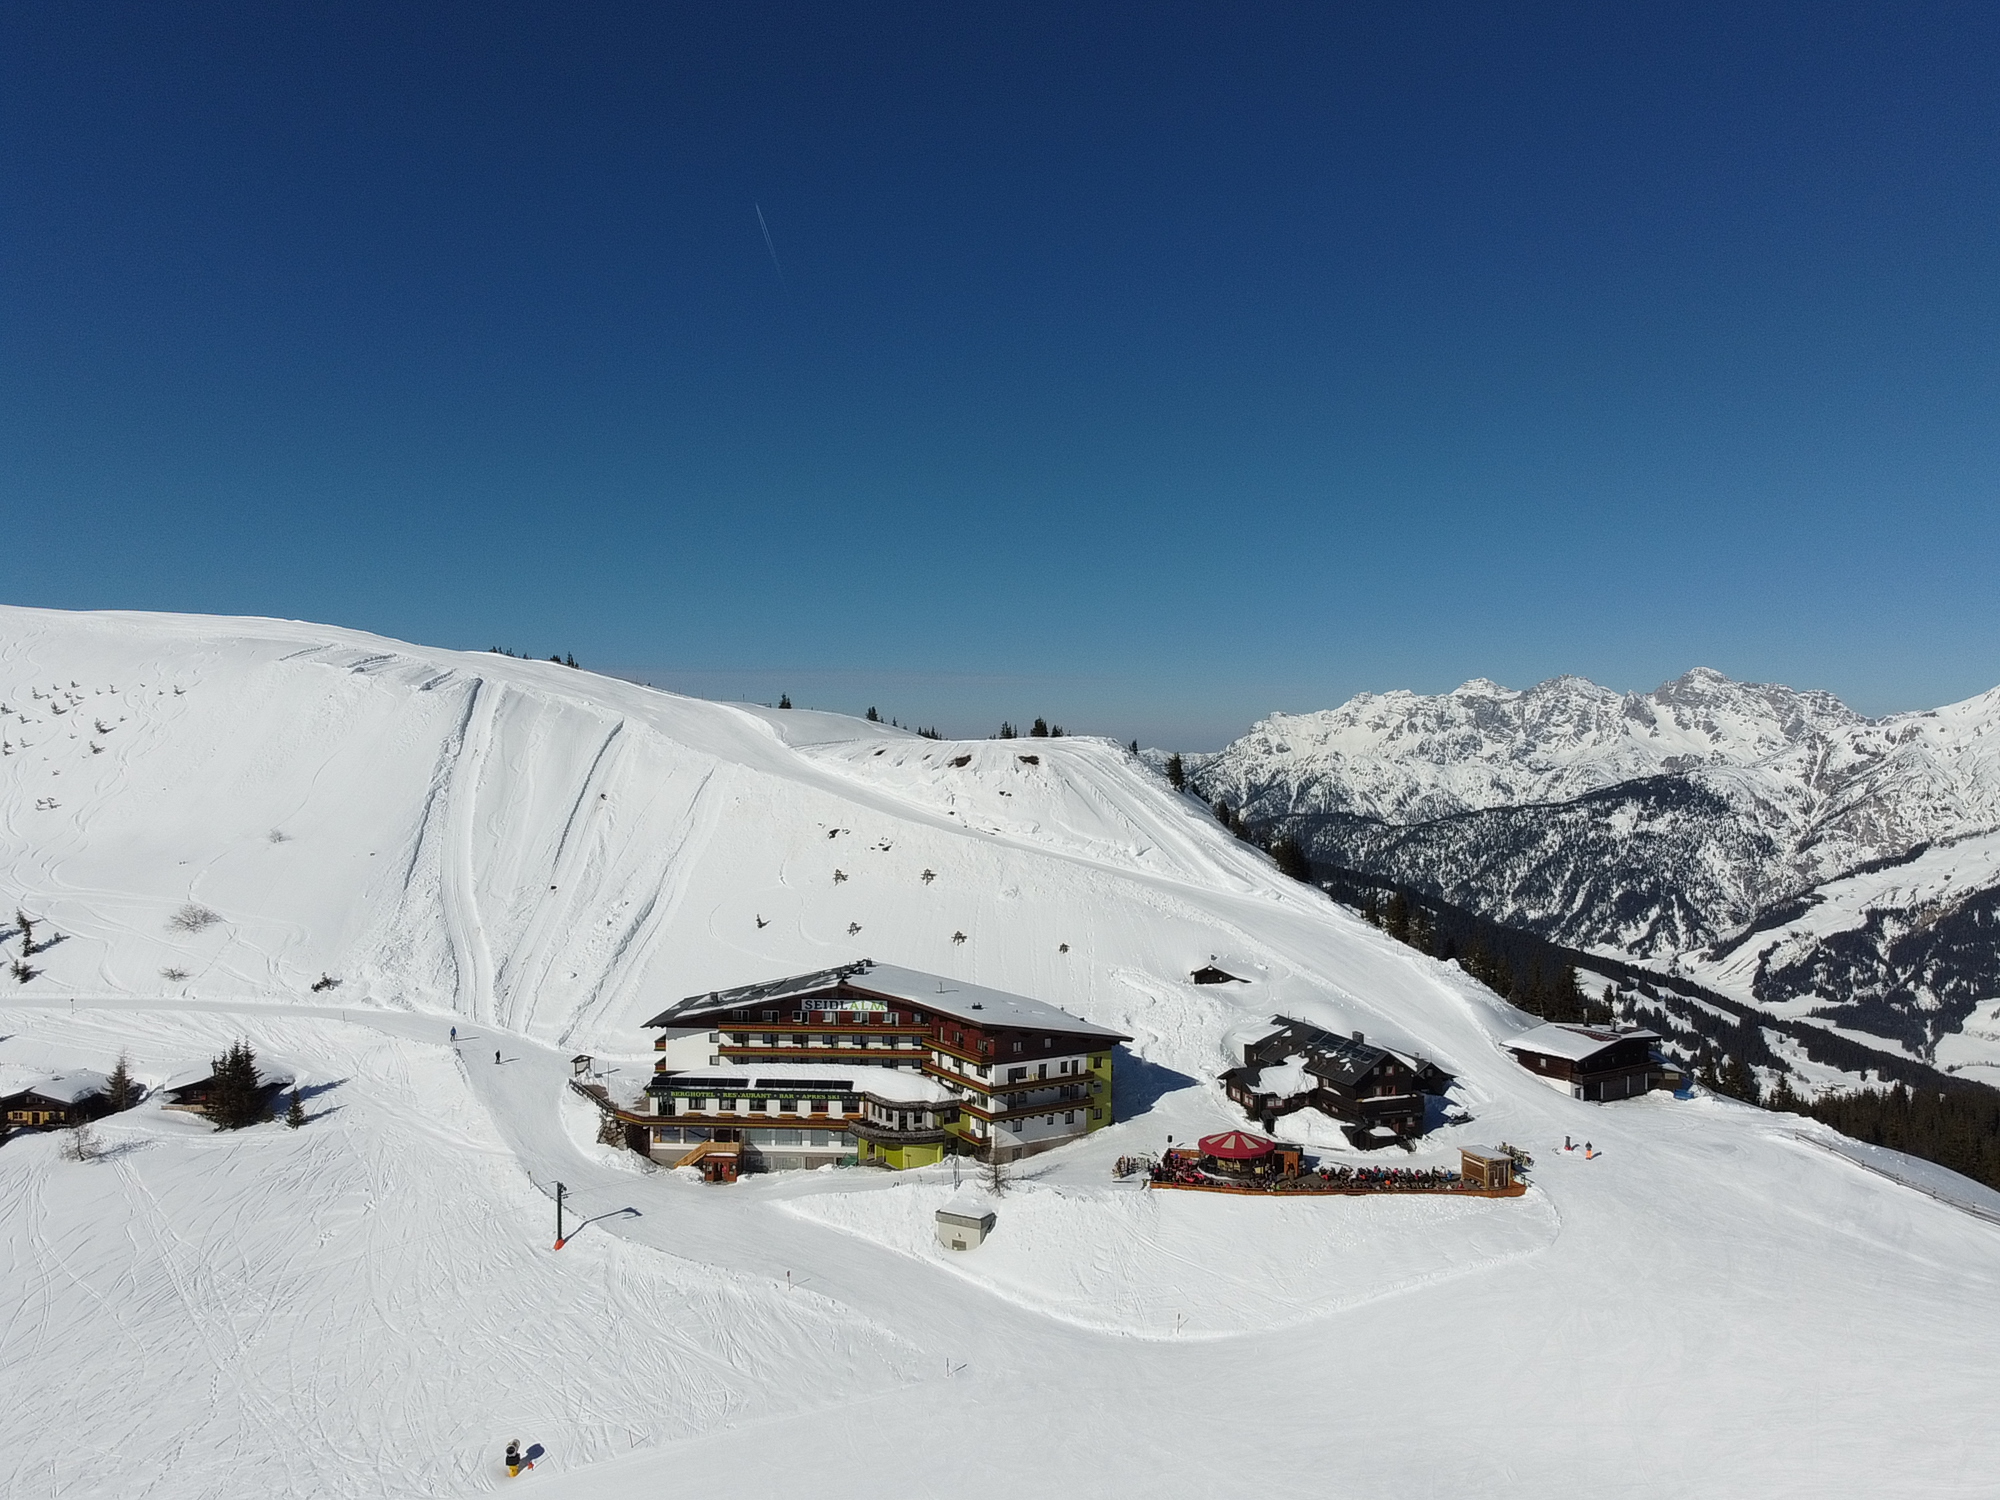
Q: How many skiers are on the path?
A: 2